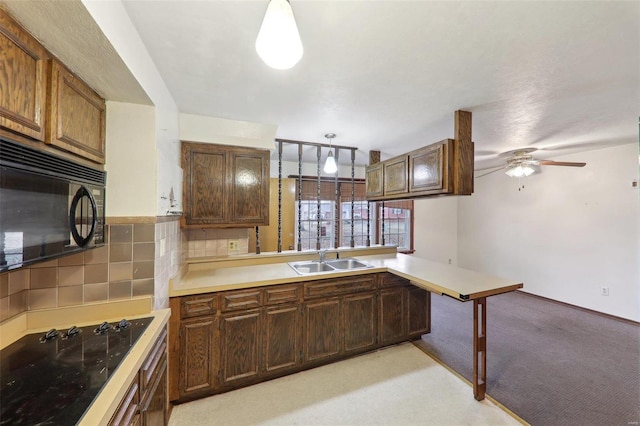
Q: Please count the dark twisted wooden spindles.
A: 8